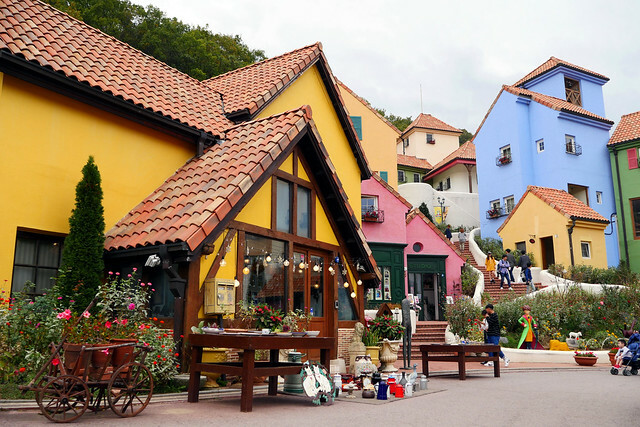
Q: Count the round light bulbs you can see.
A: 11